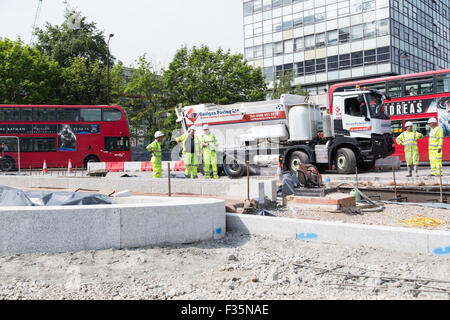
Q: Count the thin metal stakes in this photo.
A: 5